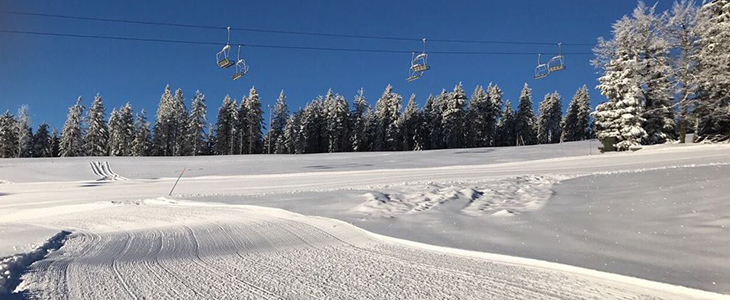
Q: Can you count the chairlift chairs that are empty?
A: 6